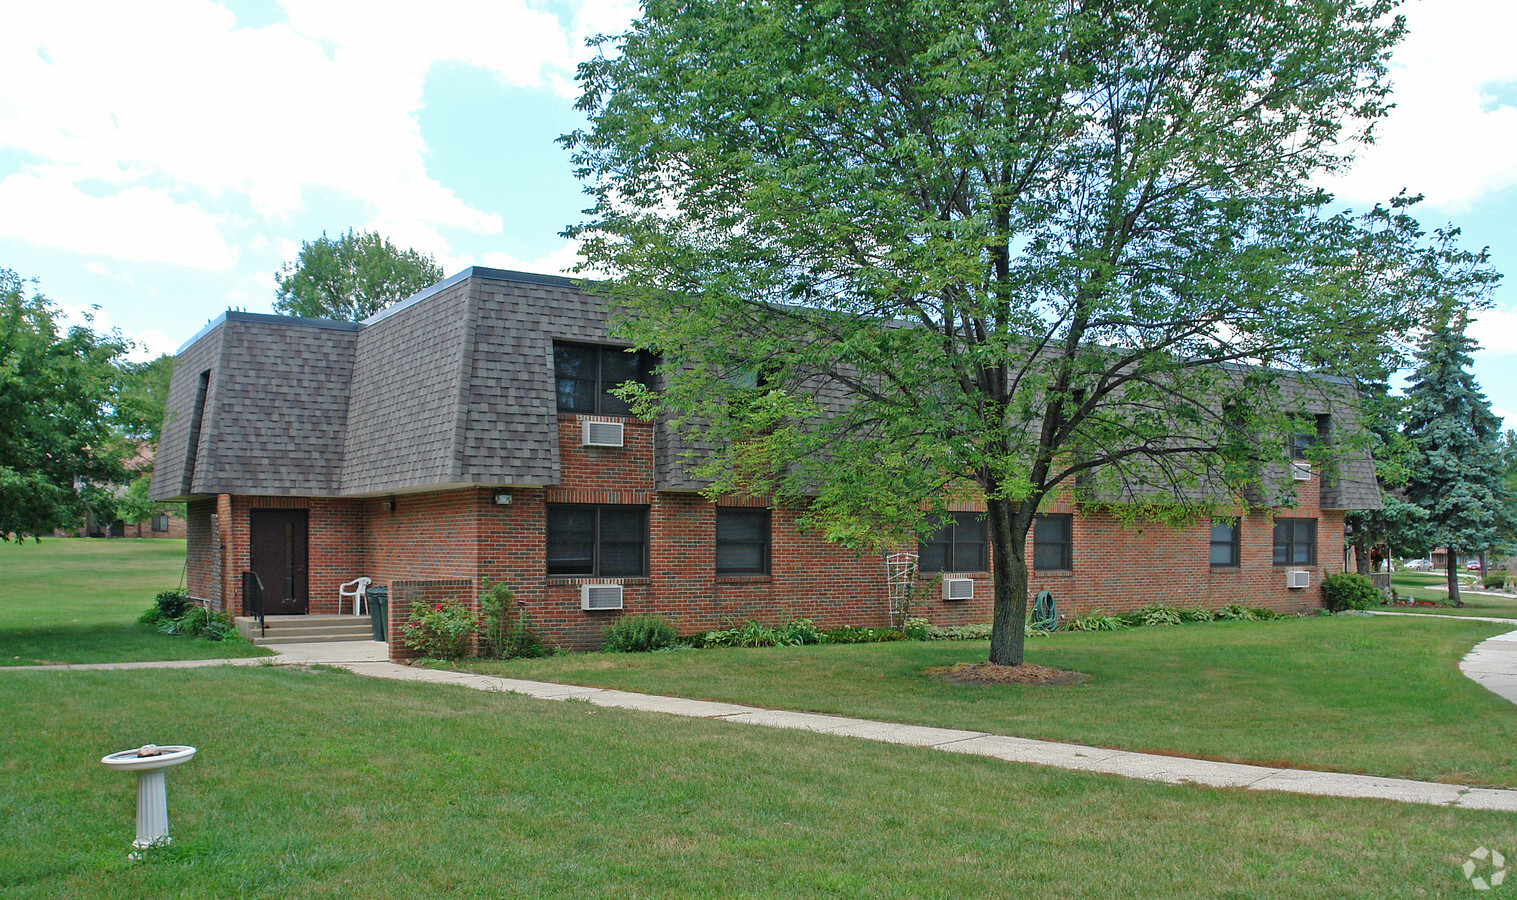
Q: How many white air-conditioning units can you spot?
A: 5